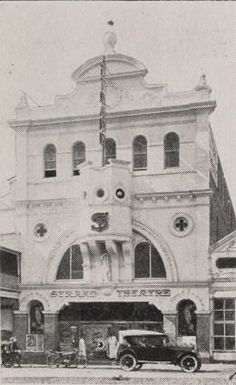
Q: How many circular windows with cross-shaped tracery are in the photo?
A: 2